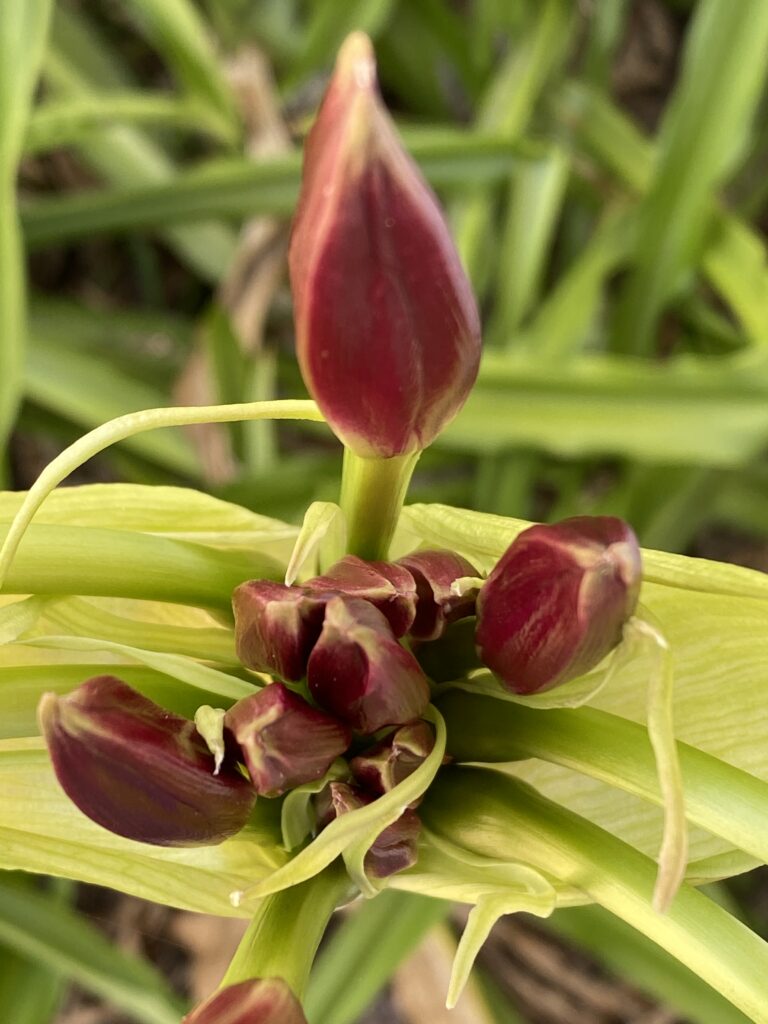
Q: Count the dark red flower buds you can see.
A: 11